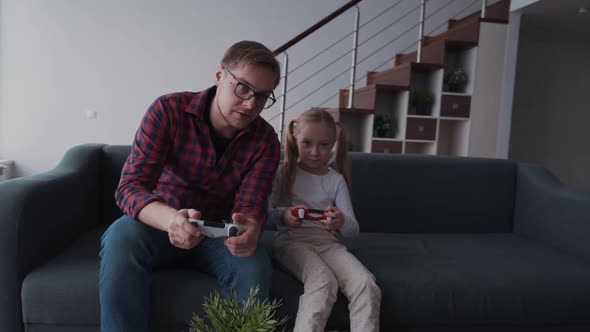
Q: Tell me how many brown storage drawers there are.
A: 3